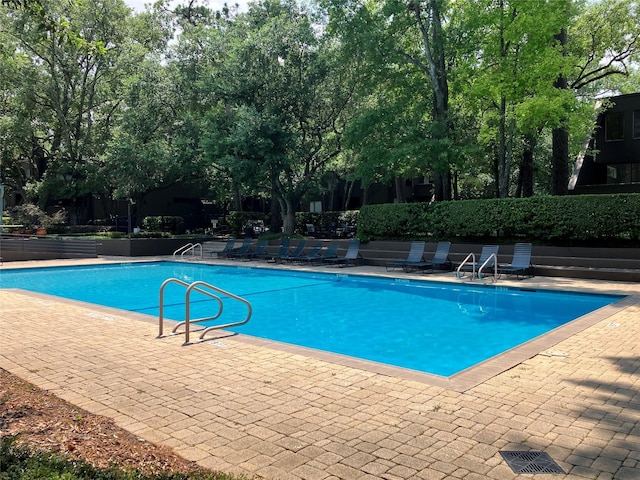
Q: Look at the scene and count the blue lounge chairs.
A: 12